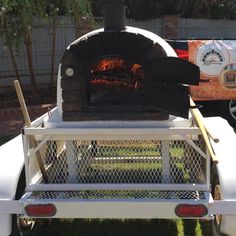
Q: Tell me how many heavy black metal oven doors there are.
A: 2